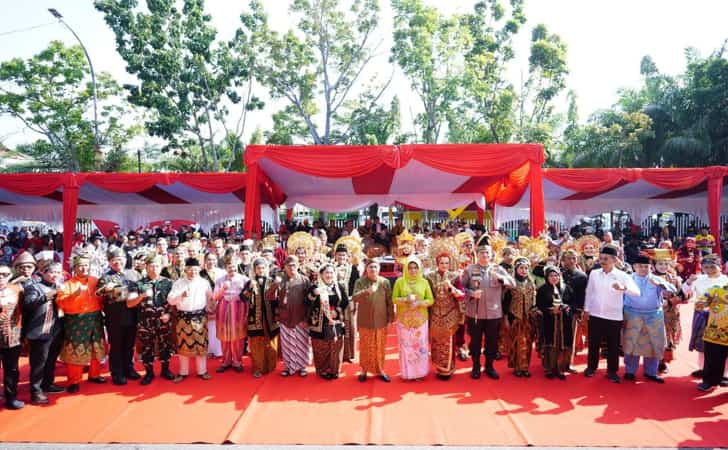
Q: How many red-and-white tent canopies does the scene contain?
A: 3